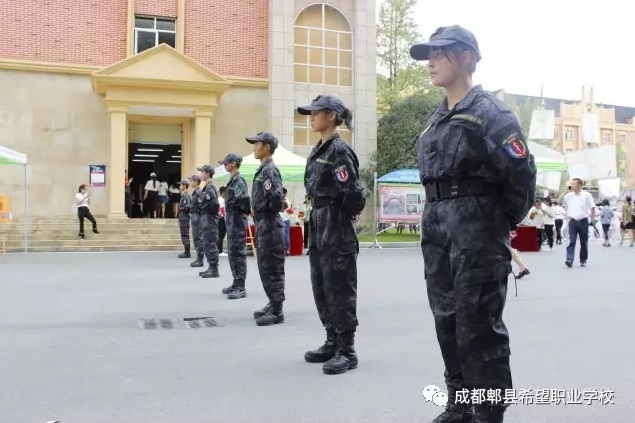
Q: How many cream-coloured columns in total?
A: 2